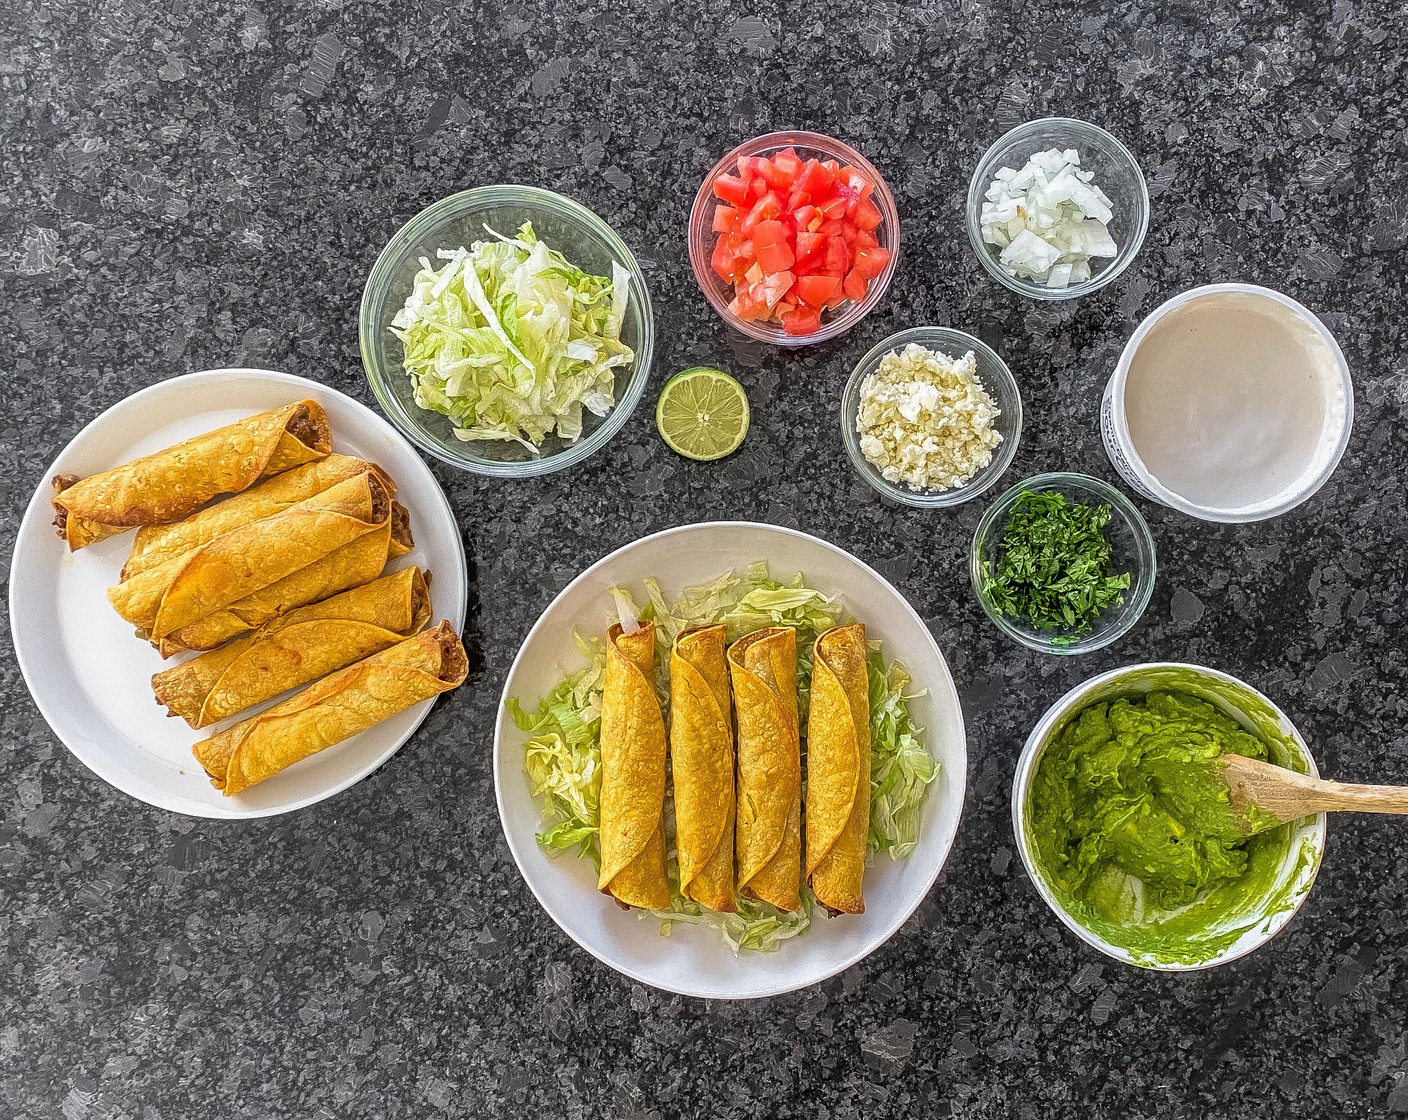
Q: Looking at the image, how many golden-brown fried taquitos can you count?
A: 10